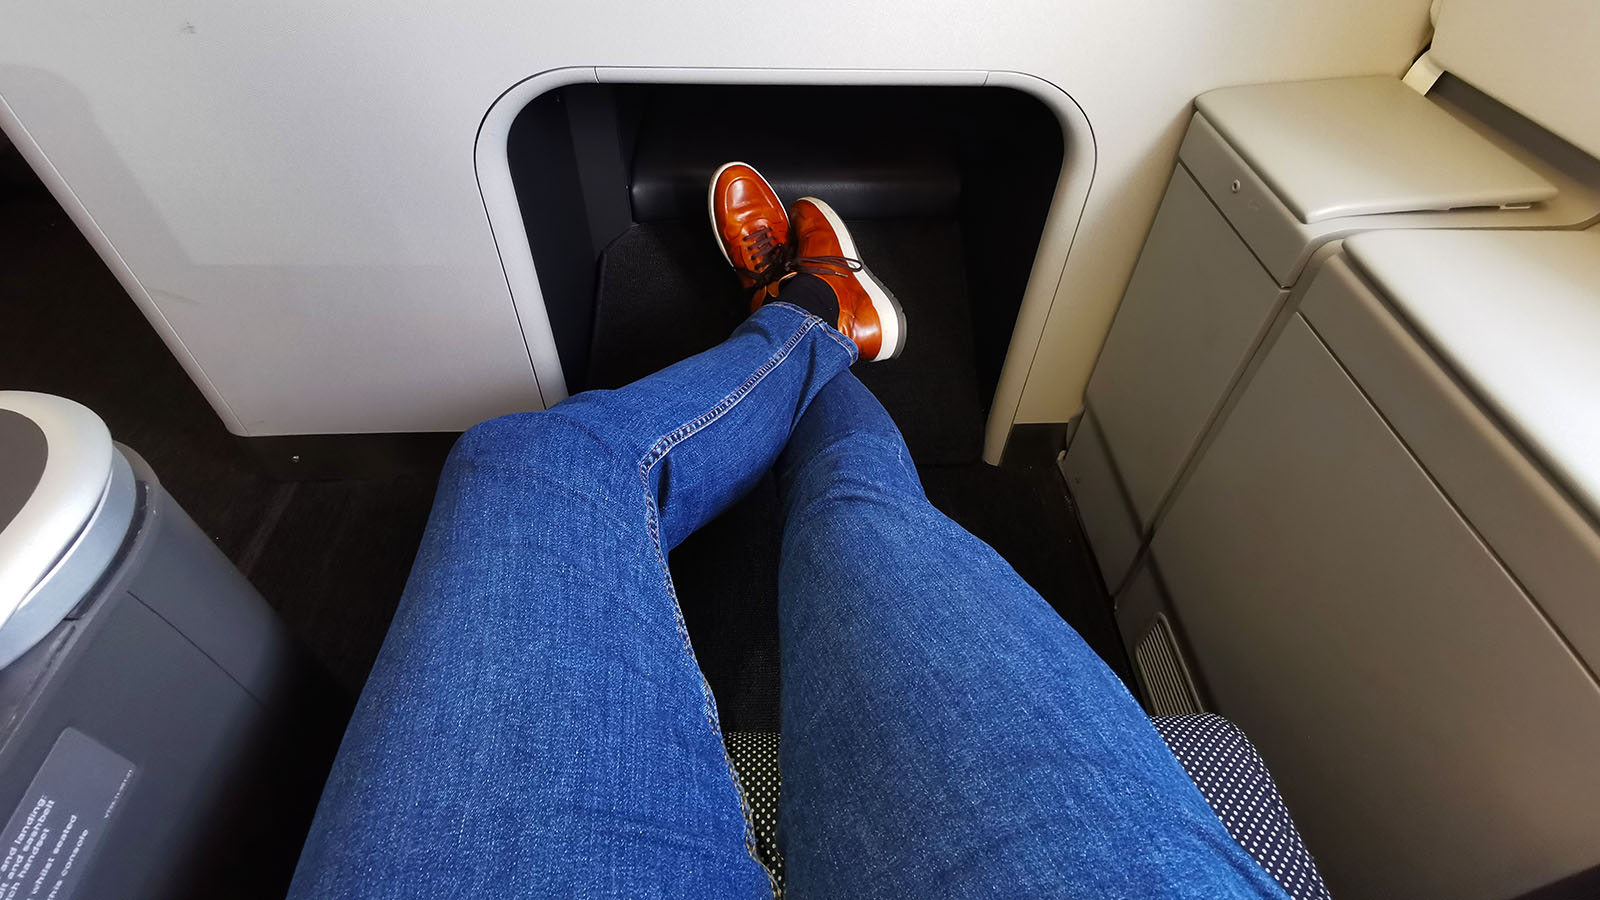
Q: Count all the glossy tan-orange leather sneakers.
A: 2